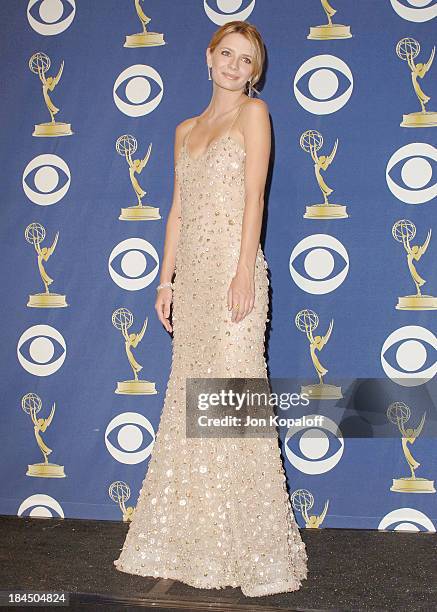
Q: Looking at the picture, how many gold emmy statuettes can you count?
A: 14